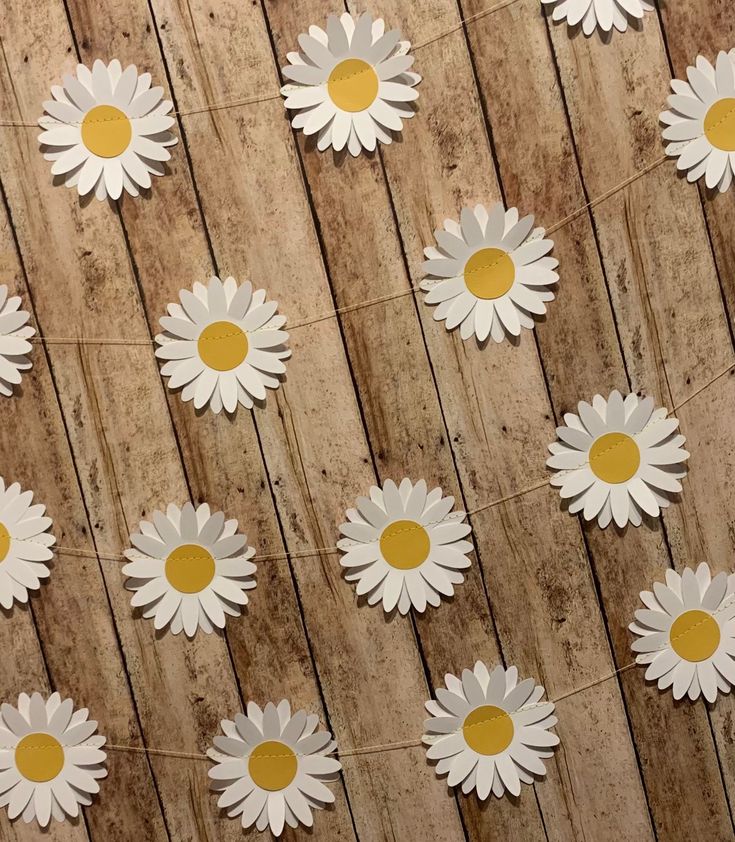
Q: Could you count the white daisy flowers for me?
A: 15